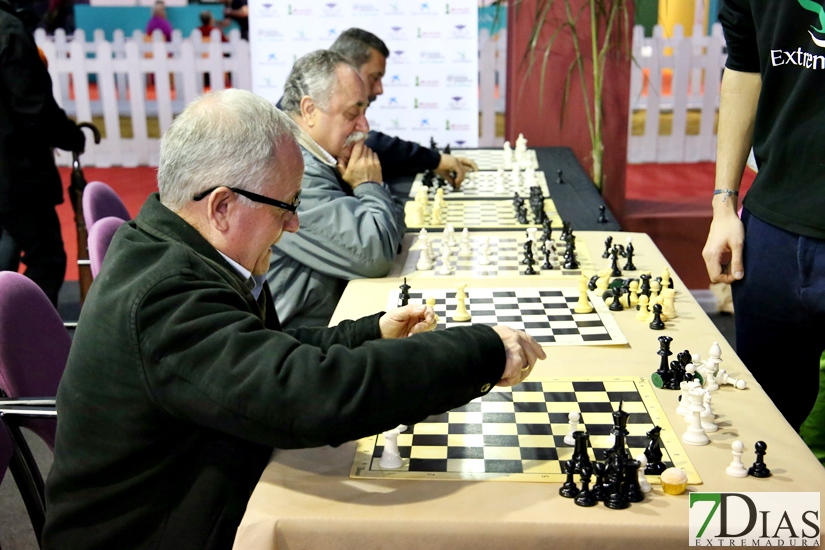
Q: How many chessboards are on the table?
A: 6